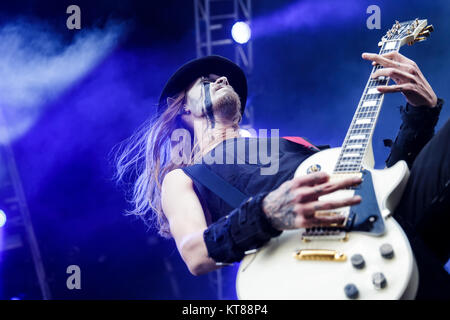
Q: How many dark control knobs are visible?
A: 4